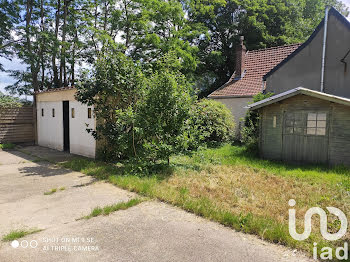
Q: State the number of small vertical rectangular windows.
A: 4